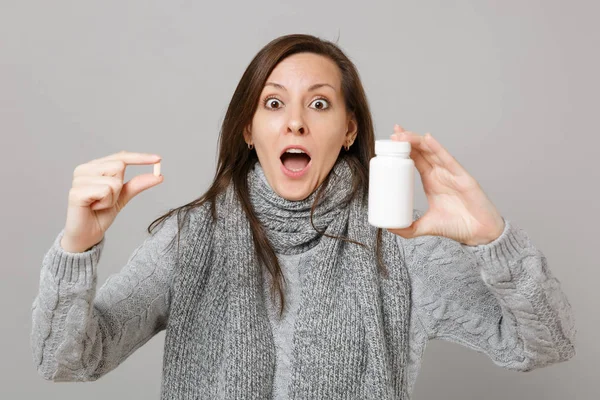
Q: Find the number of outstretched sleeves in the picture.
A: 2